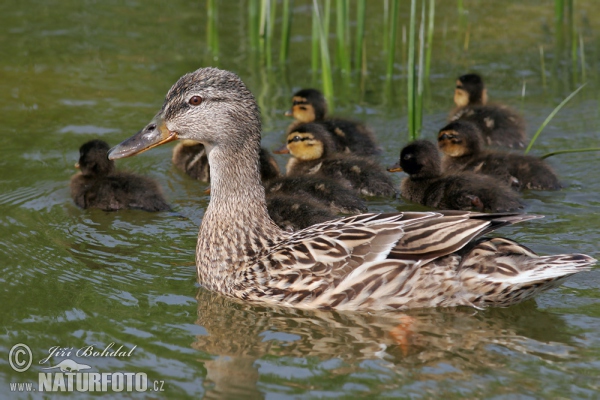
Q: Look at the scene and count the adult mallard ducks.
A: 1